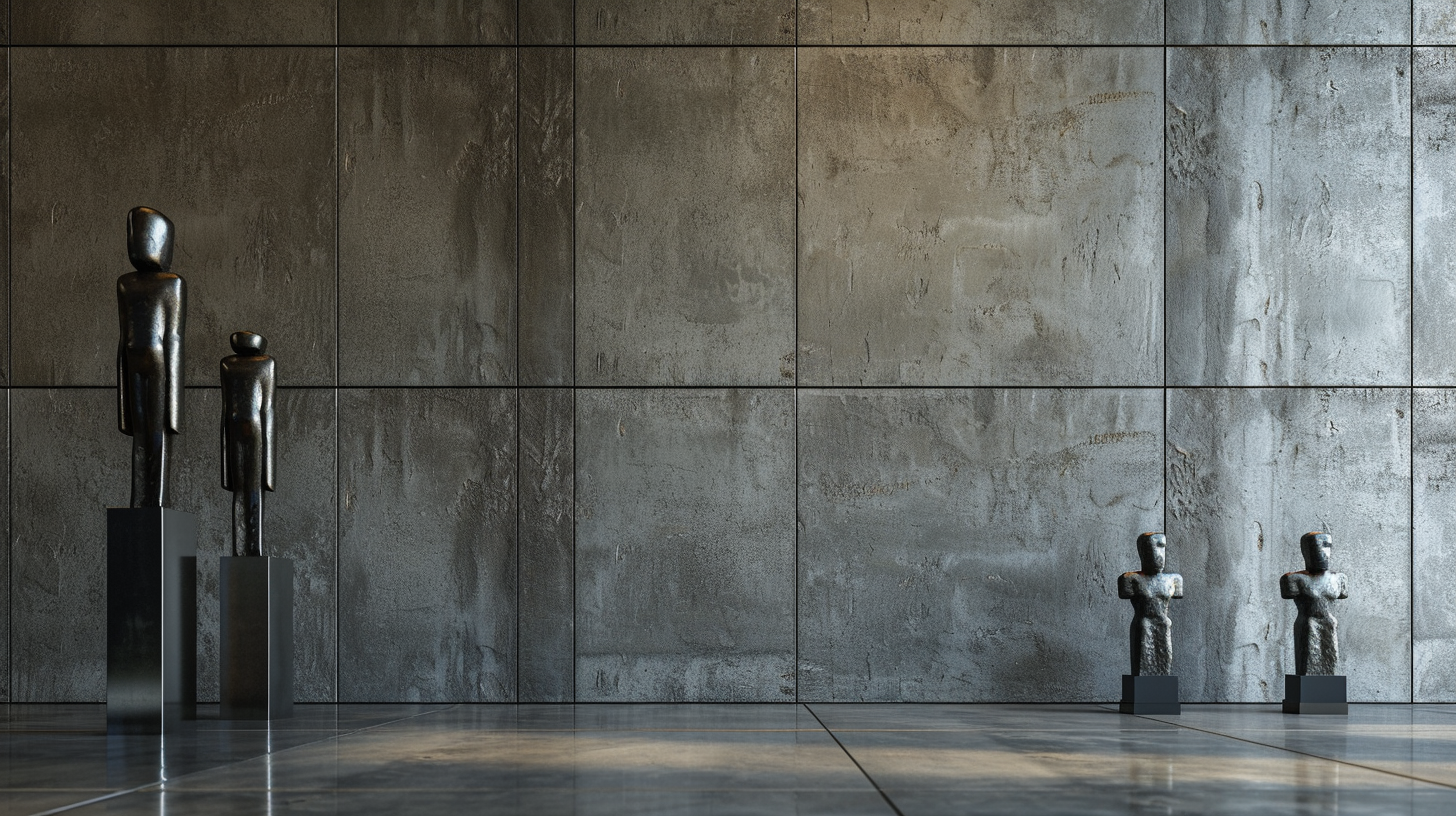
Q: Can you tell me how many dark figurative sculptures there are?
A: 4